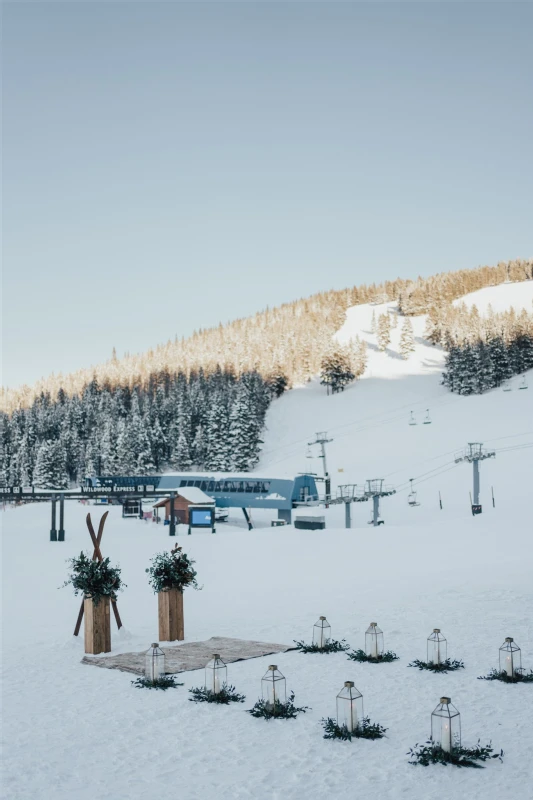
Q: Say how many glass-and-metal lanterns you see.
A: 9